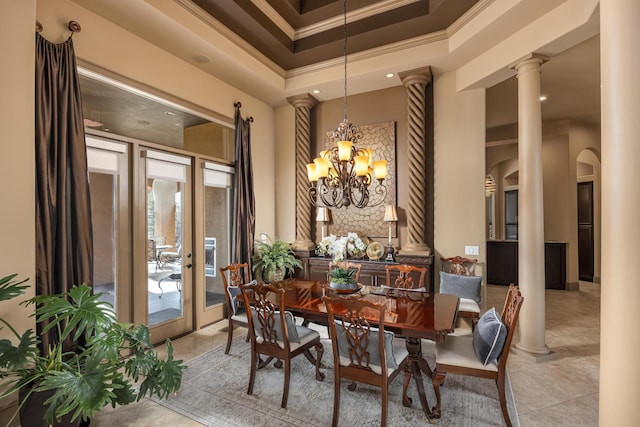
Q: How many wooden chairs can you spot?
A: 7